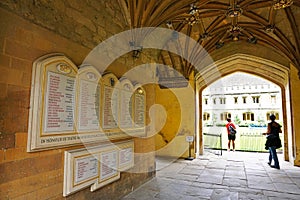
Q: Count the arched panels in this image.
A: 5